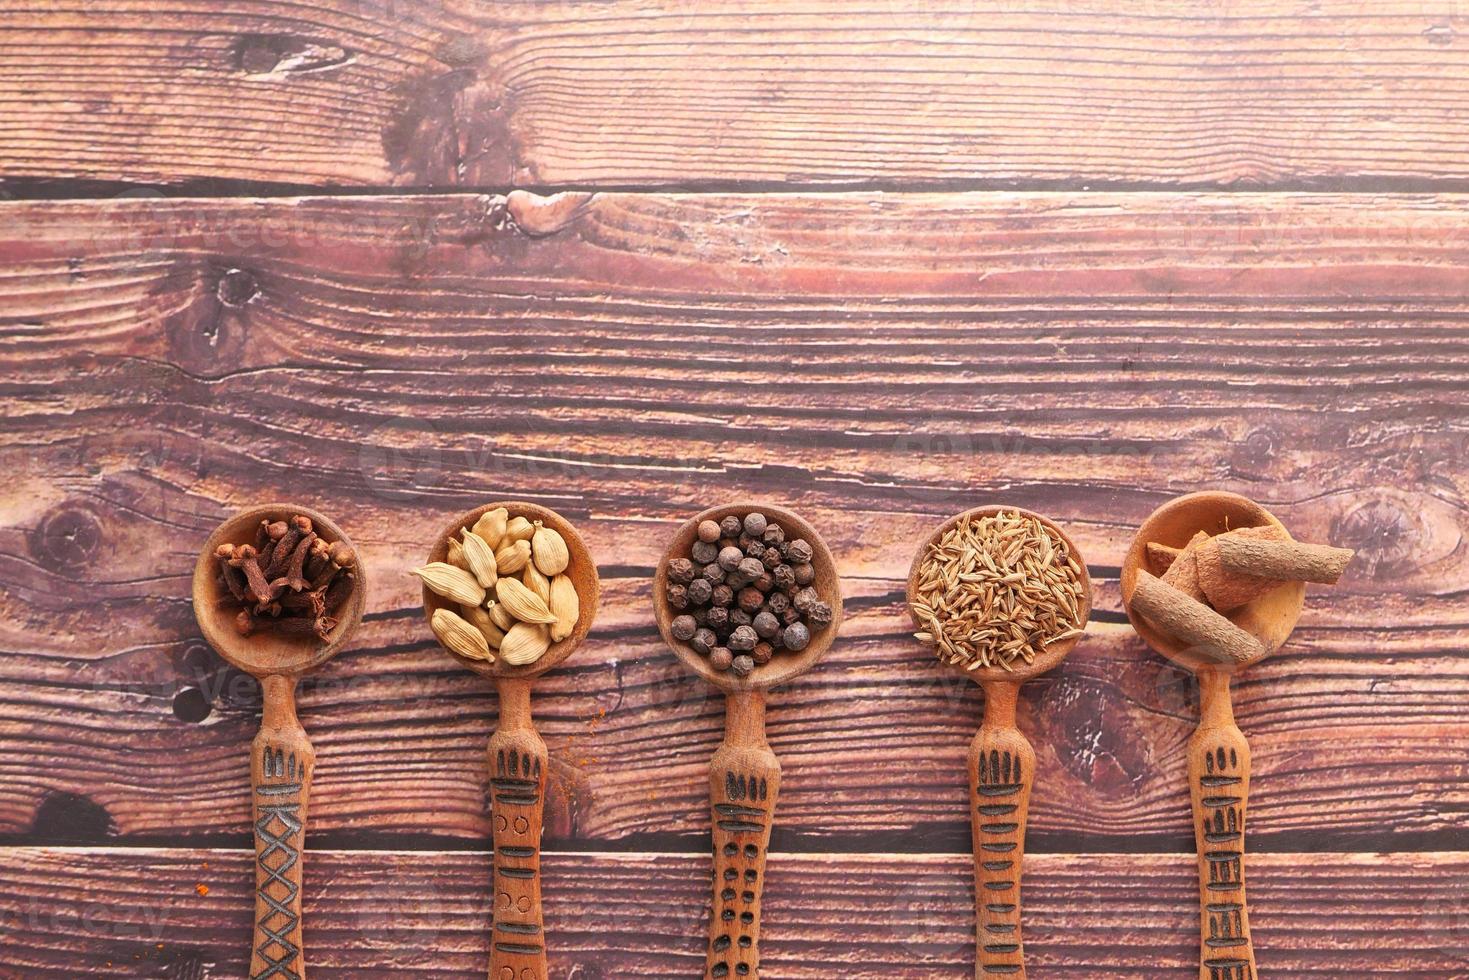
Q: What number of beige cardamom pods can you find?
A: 14